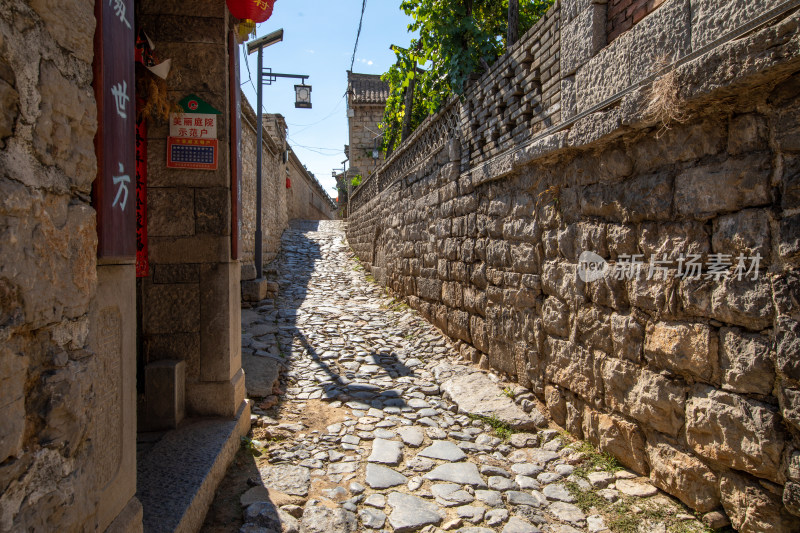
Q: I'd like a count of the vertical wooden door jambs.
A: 2